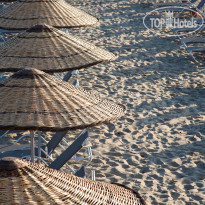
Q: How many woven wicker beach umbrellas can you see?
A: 4